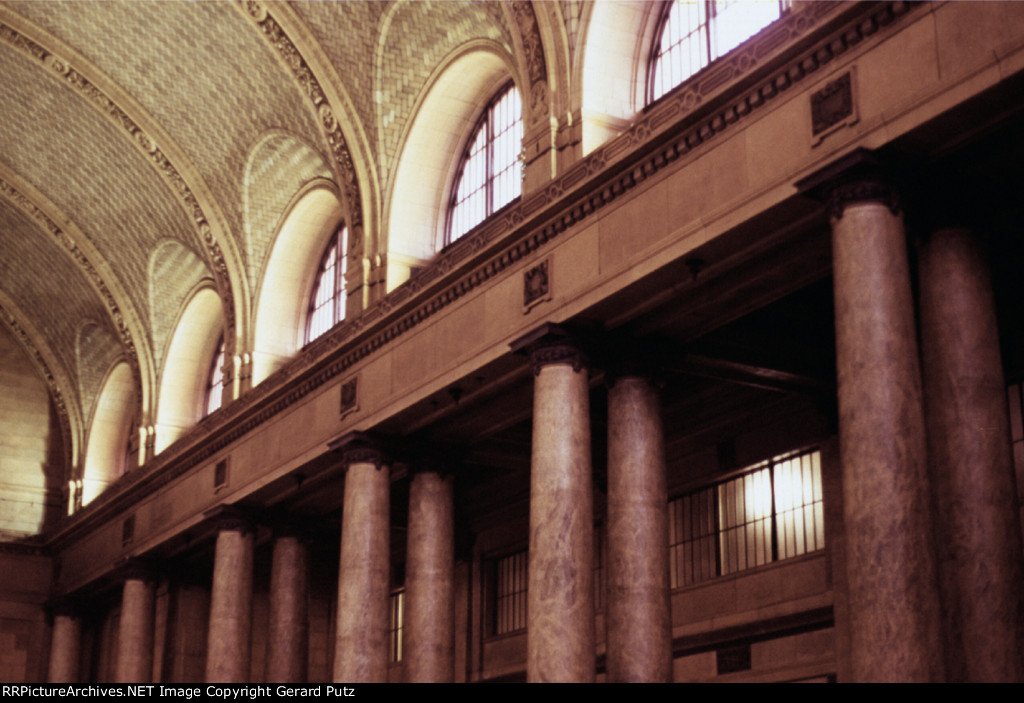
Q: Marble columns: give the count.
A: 10